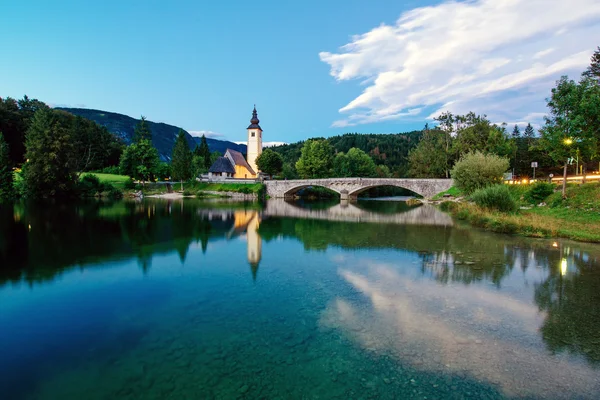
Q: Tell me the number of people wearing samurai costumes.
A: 0